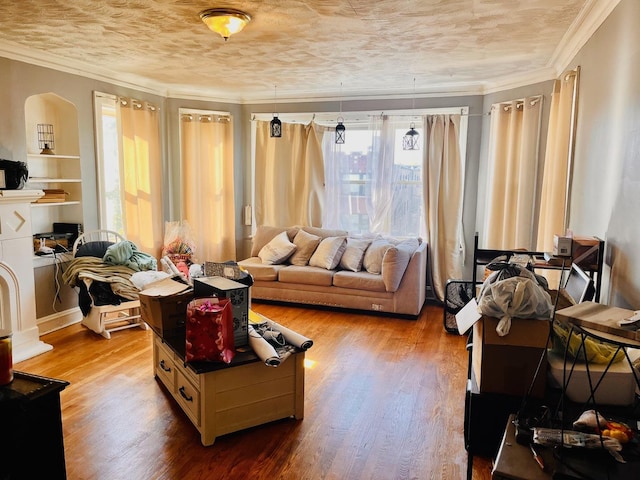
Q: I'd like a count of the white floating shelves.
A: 3